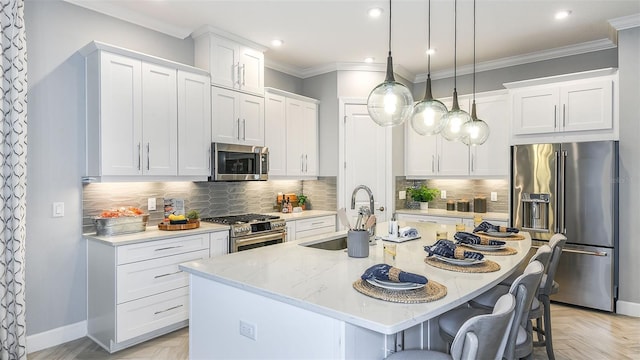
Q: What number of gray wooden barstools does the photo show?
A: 4